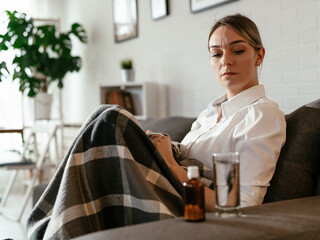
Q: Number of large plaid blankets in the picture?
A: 1